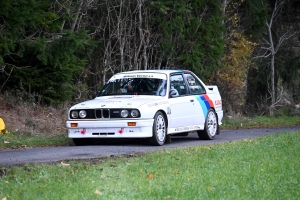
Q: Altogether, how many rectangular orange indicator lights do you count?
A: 2